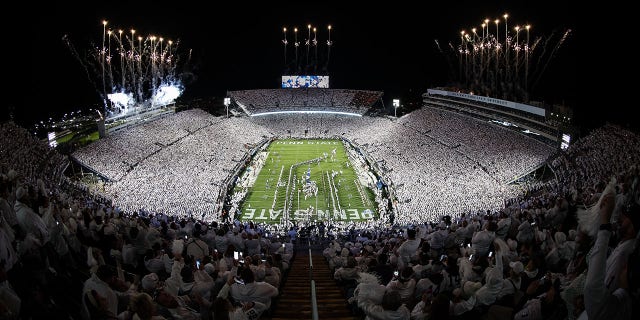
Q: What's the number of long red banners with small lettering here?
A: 0